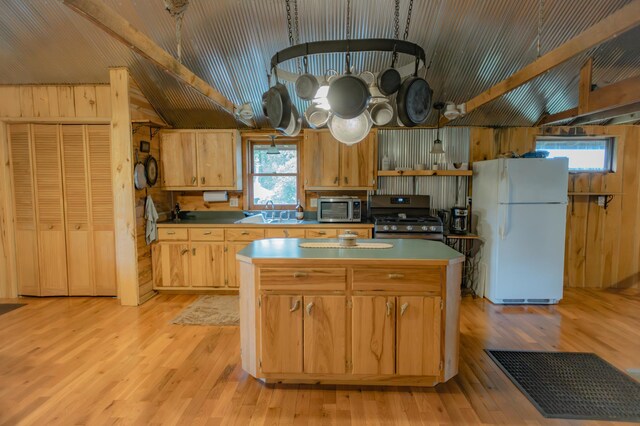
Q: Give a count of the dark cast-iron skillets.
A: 5